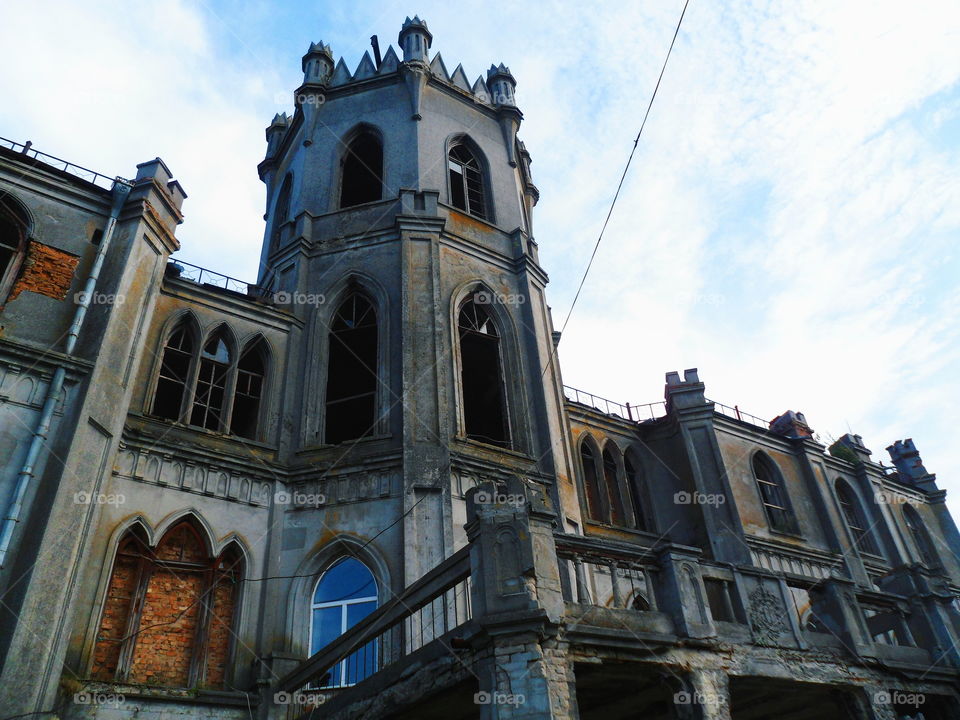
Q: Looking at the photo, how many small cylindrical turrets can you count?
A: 5